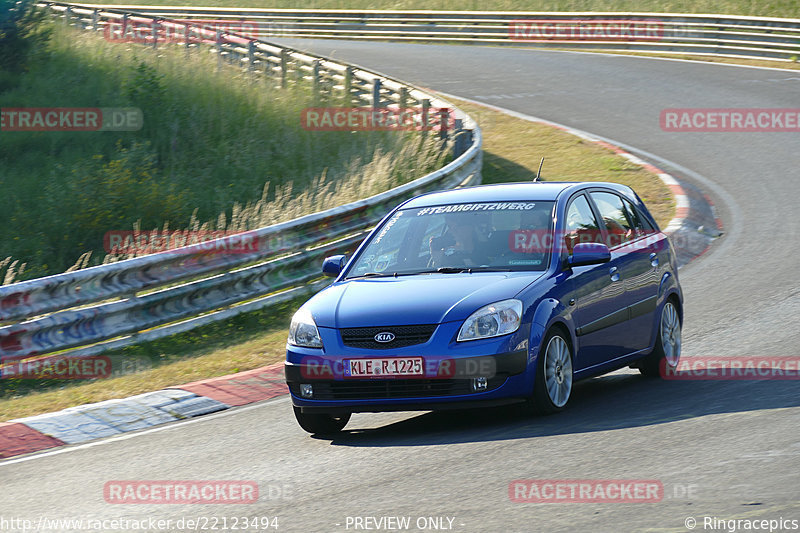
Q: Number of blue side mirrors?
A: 2